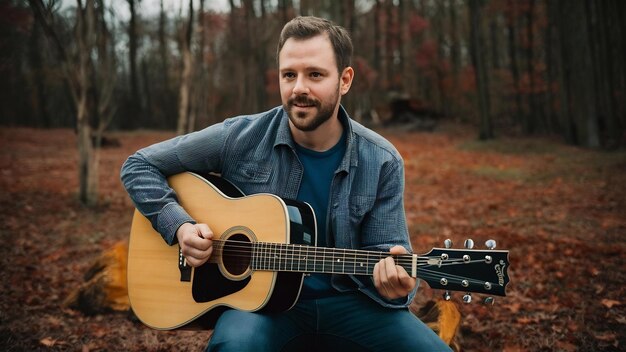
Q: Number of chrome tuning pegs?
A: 6